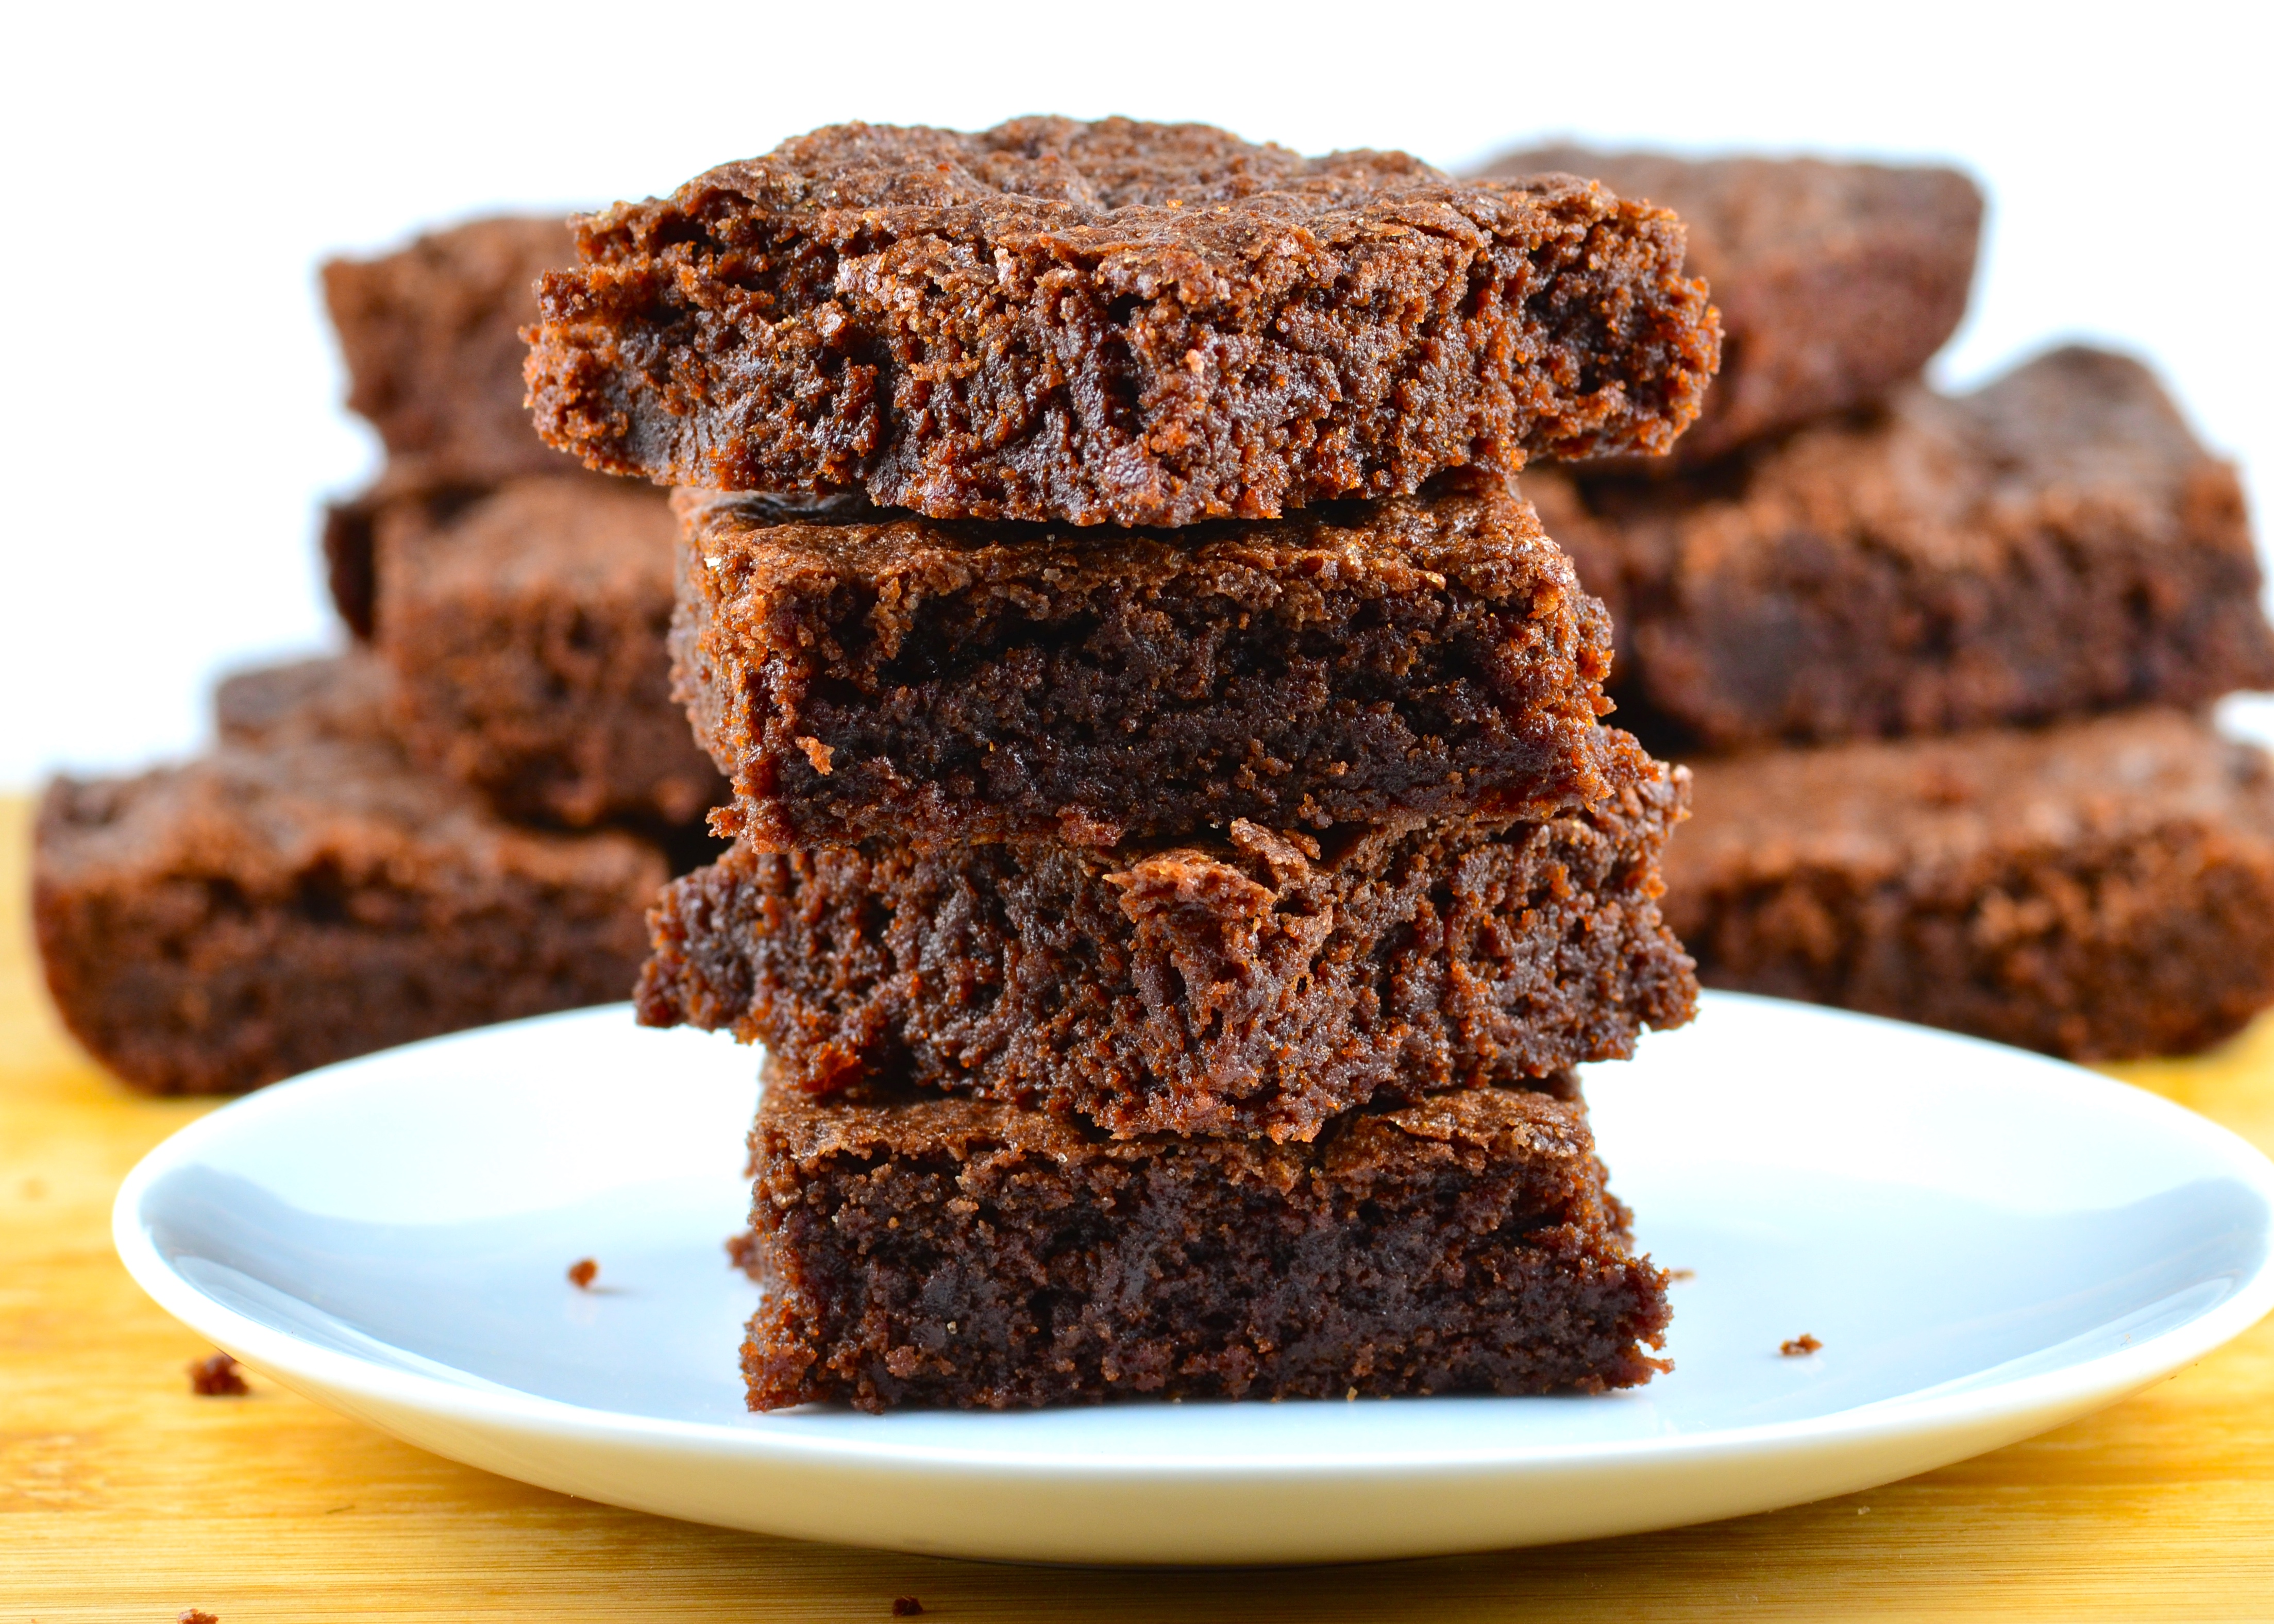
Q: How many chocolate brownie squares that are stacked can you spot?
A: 4